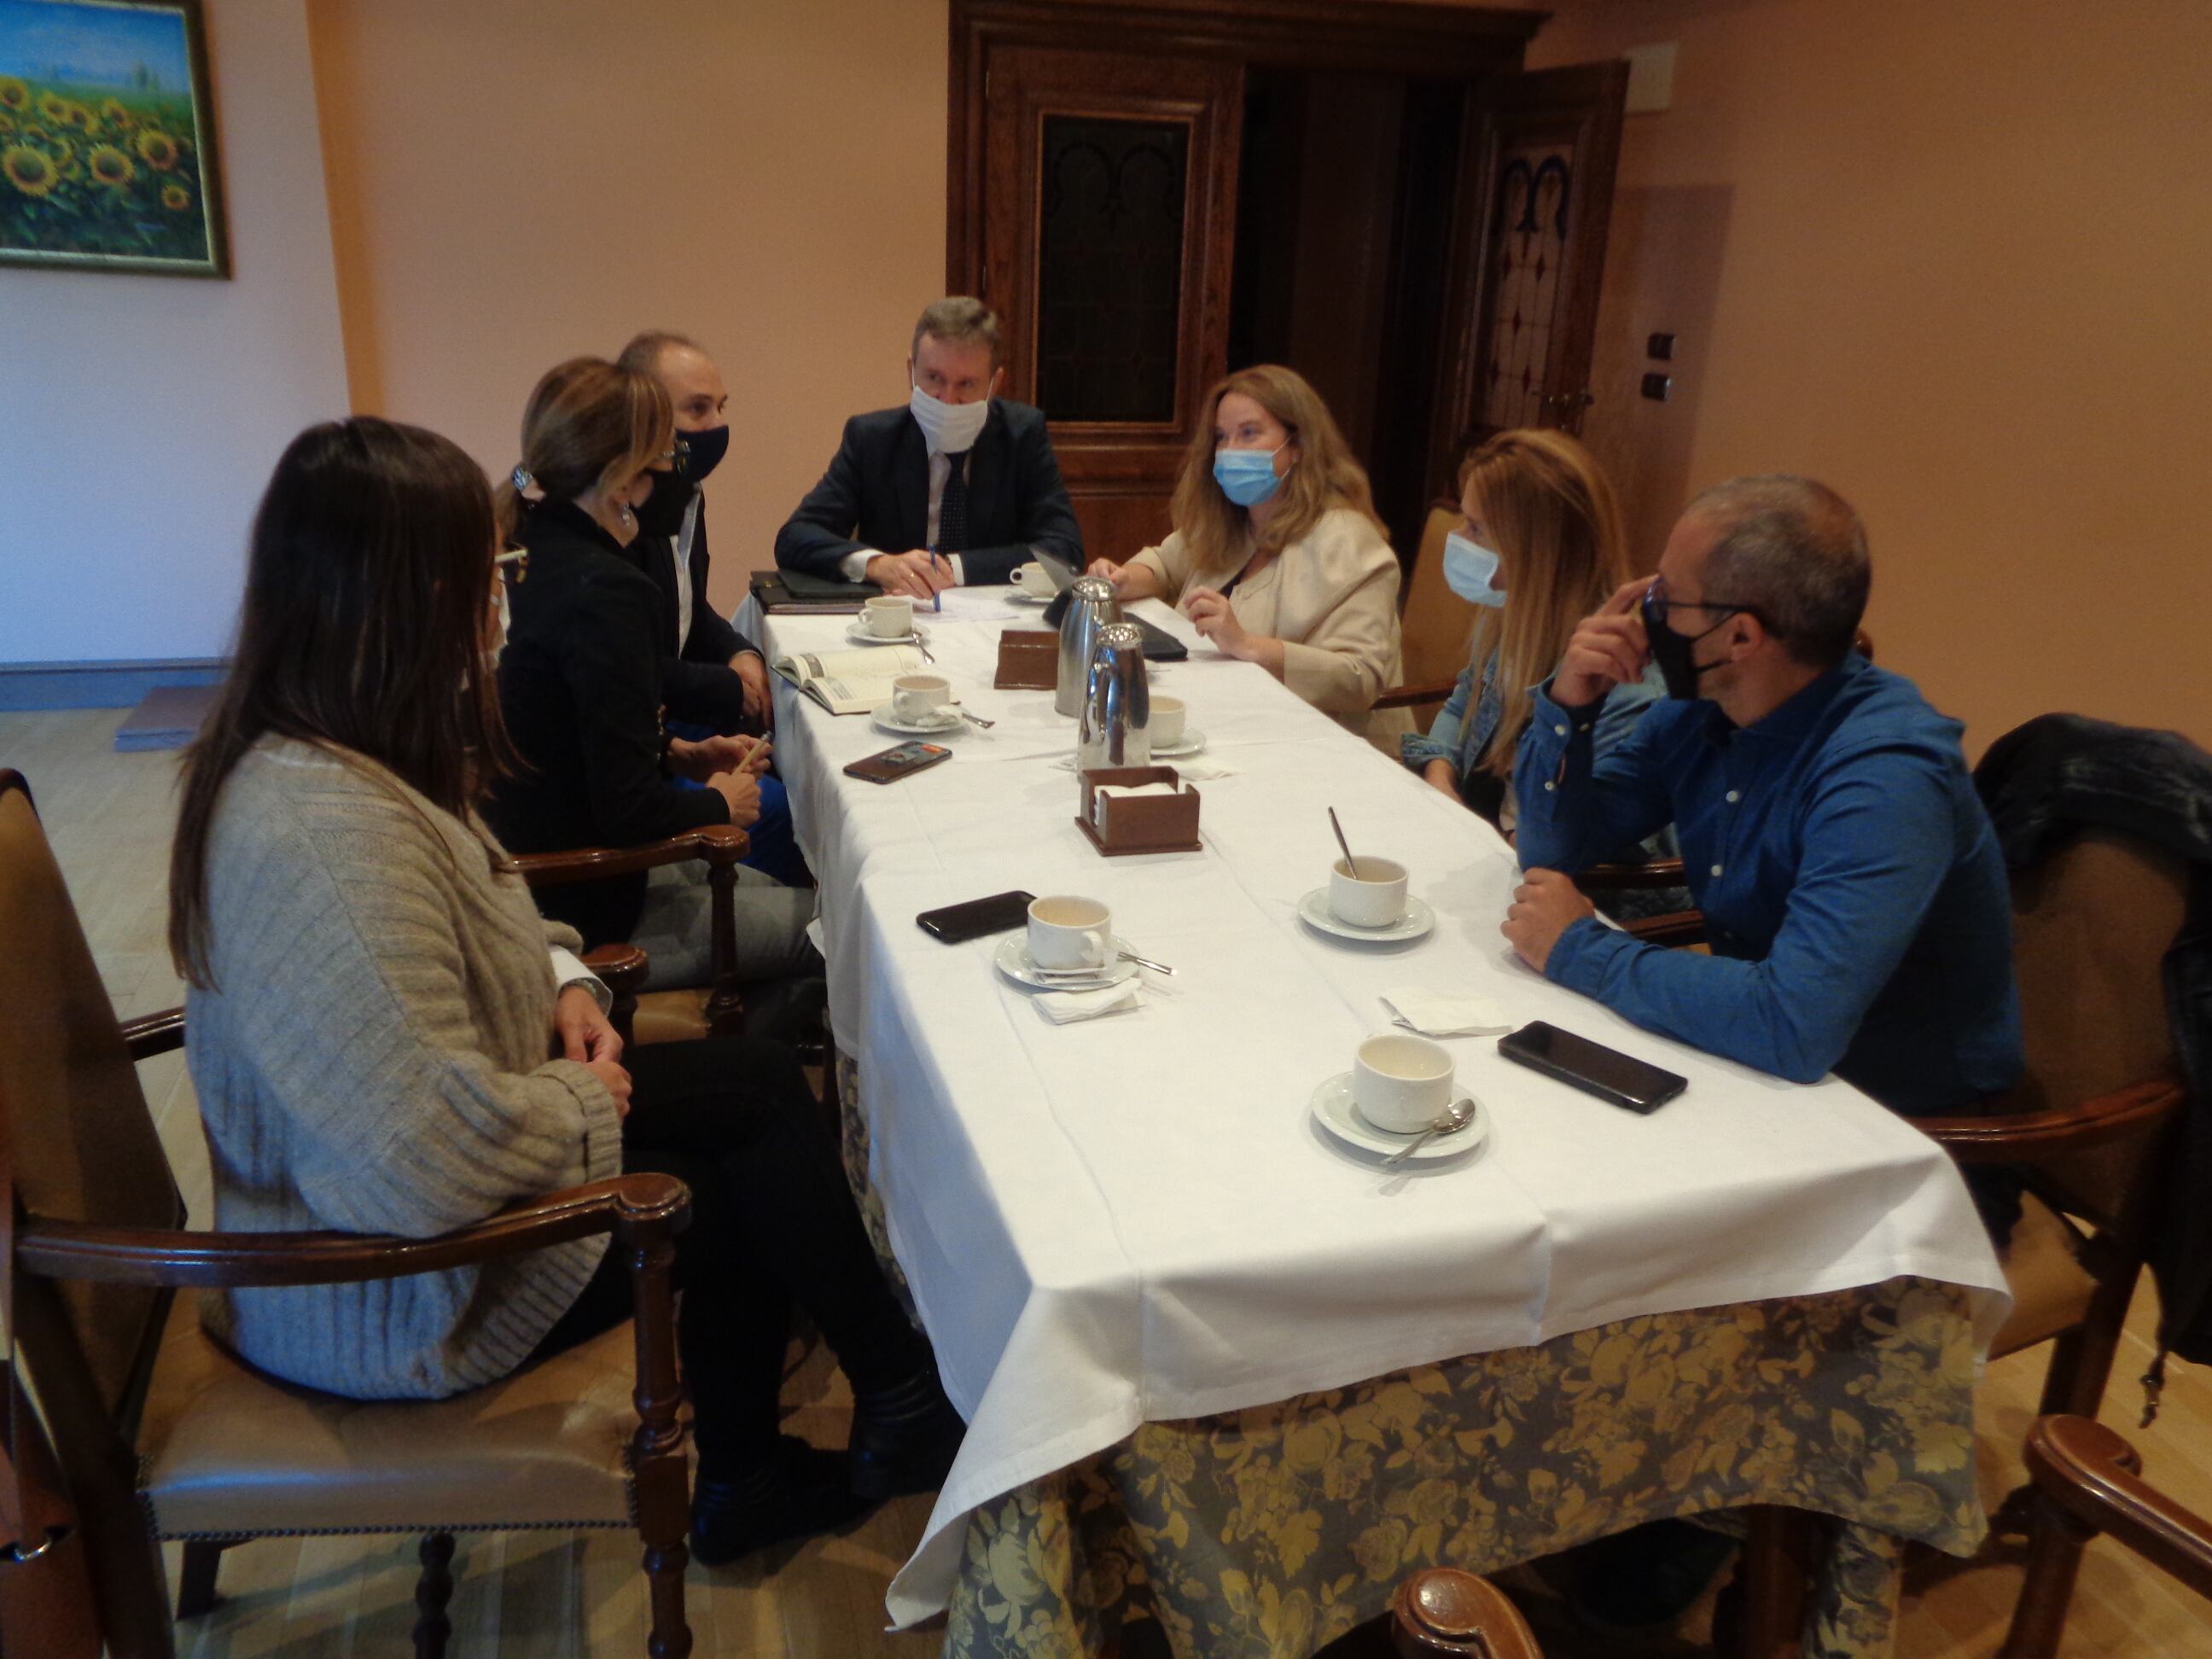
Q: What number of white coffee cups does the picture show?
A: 7